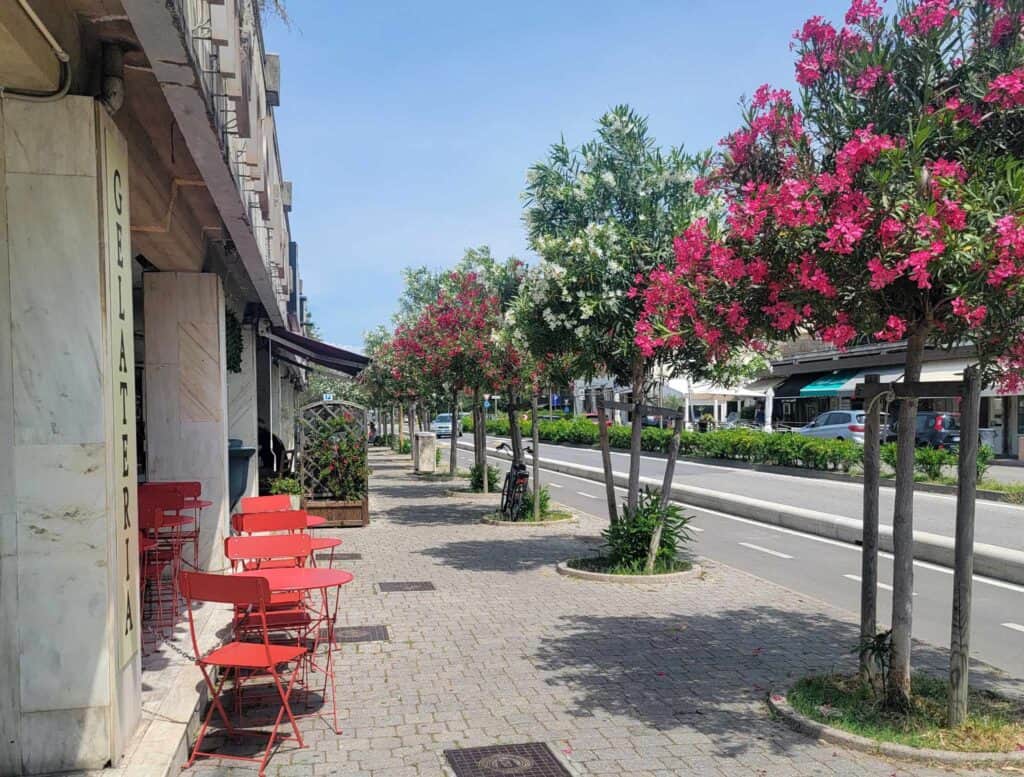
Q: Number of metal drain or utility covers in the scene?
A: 4